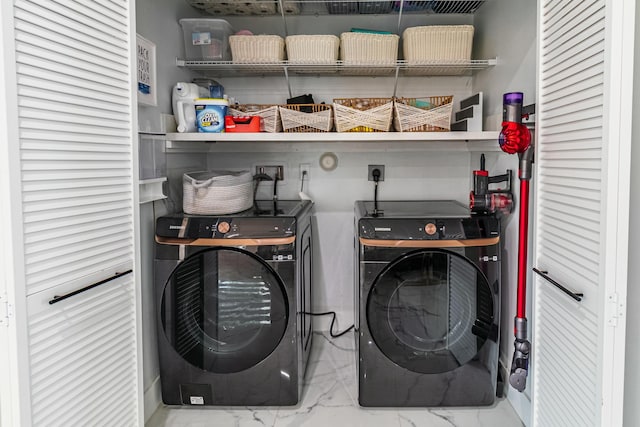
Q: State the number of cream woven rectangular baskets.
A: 4